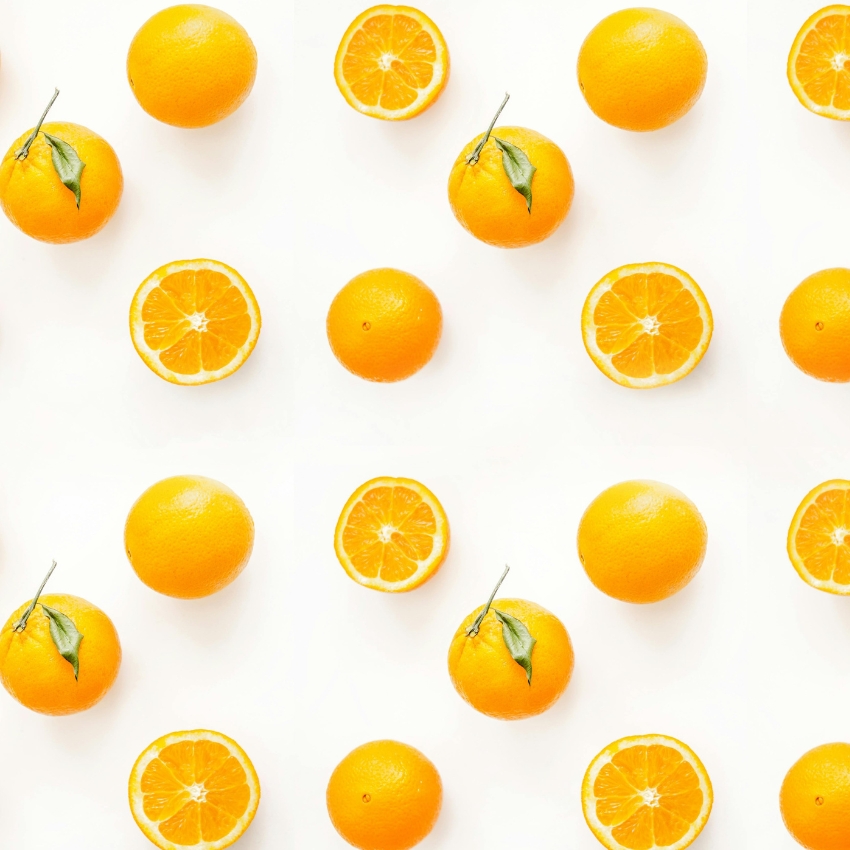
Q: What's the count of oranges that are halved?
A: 8